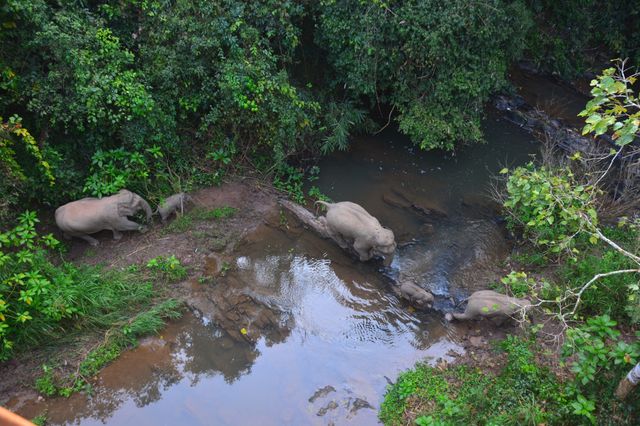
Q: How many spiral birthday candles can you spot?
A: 0